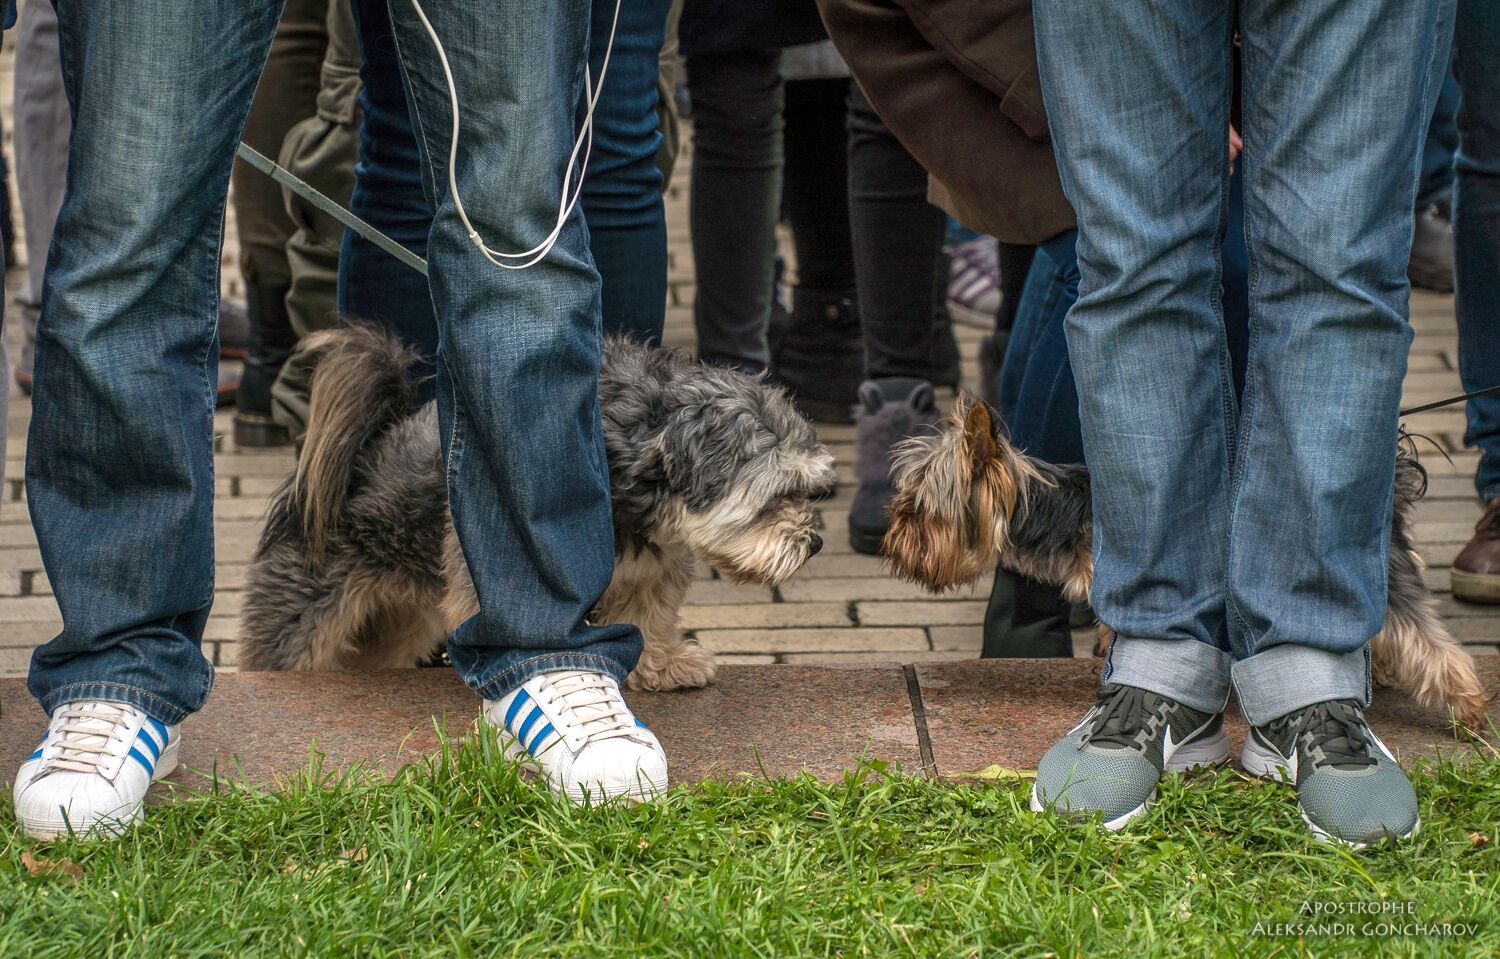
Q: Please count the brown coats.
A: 1